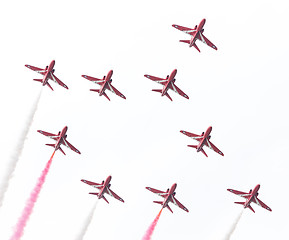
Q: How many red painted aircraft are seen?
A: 9